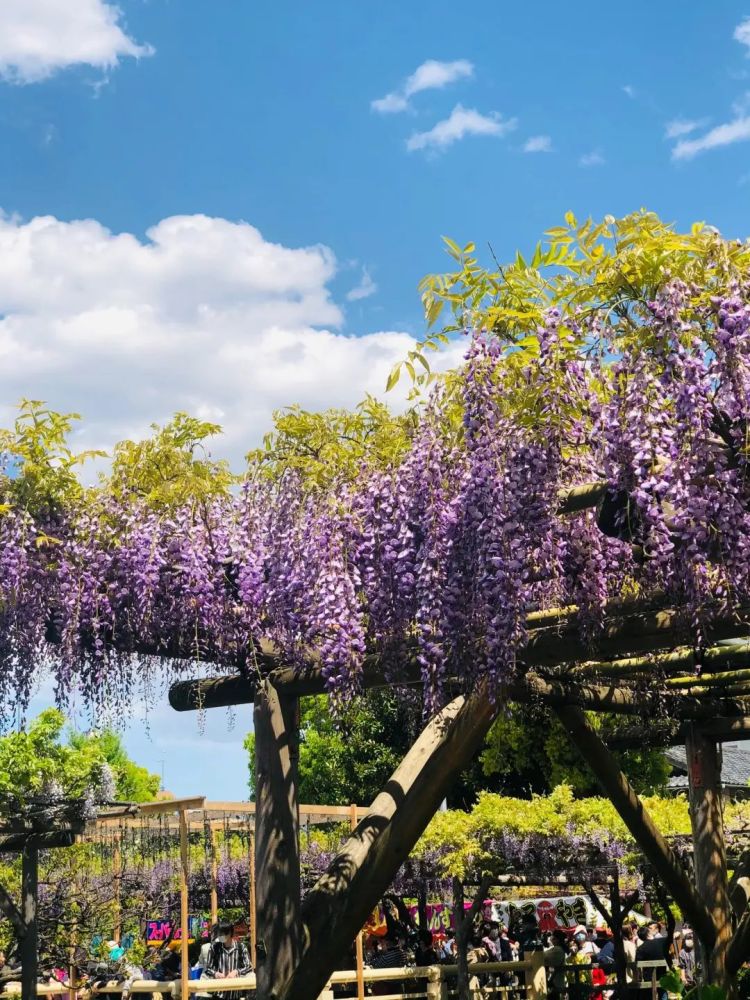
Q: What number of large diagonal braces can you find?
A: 2